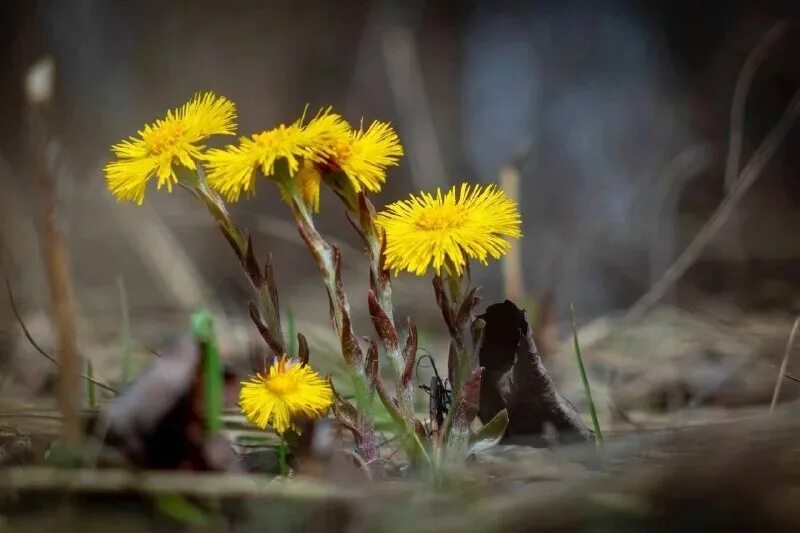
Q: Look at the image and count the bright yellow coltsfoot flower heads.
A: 5